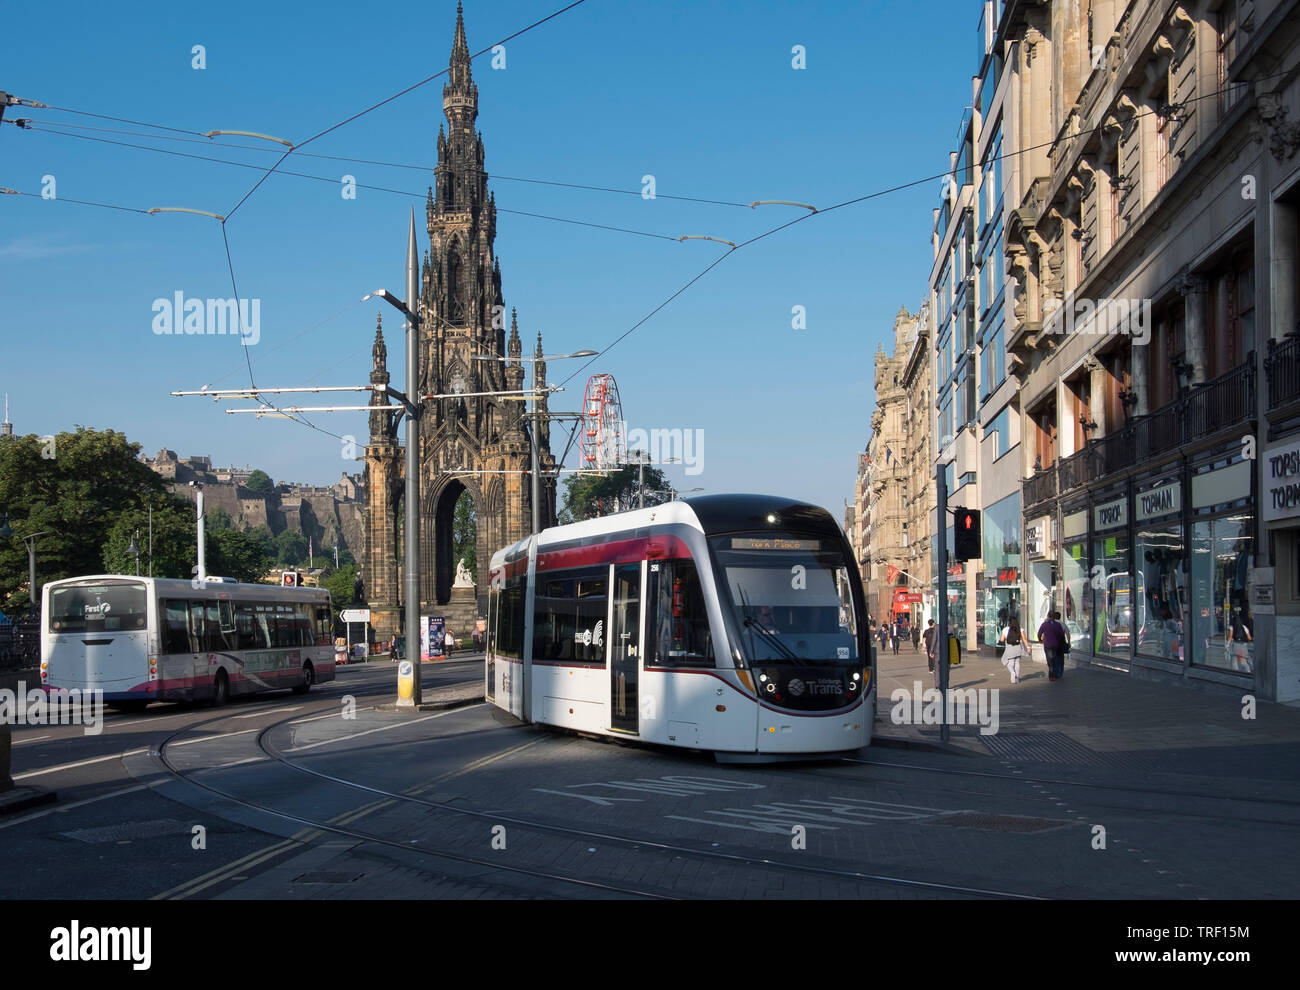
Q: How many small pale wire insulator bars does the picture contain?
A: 4